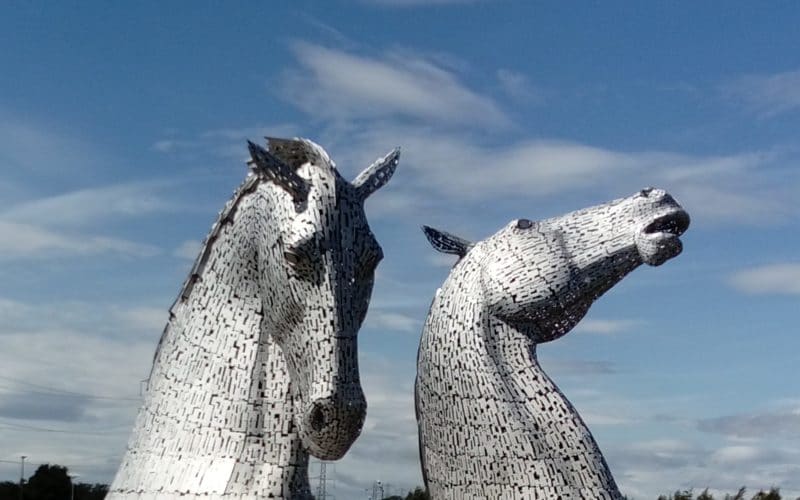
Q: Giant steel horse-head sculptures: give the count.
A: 2